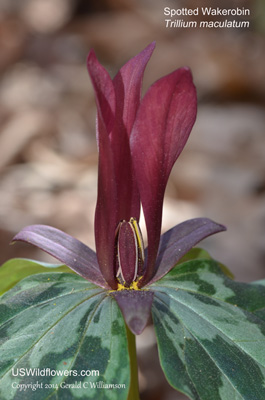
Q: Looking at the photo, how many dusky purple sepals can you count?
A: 3